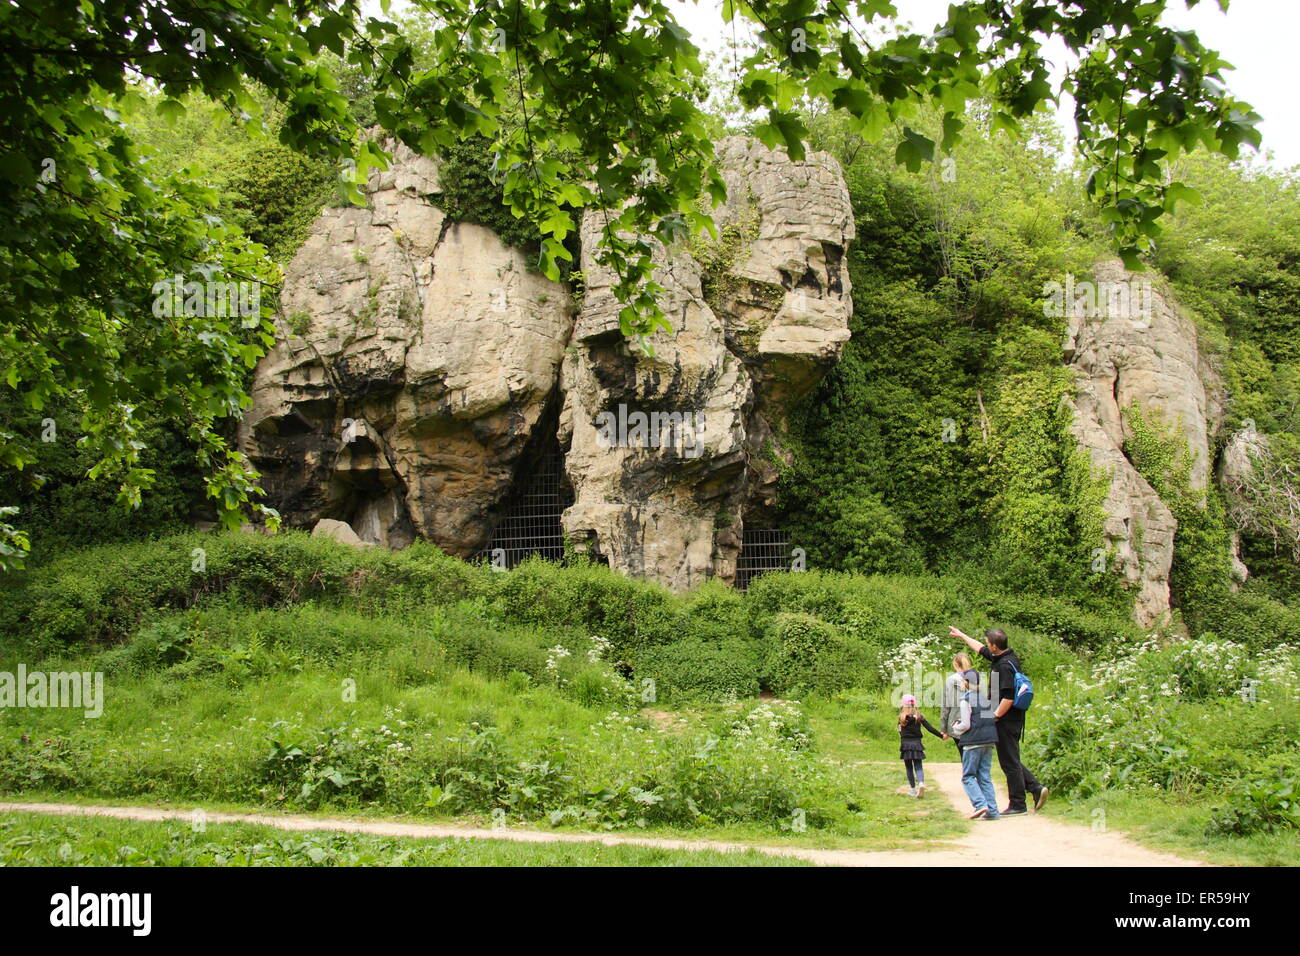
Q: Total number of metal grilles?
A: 2